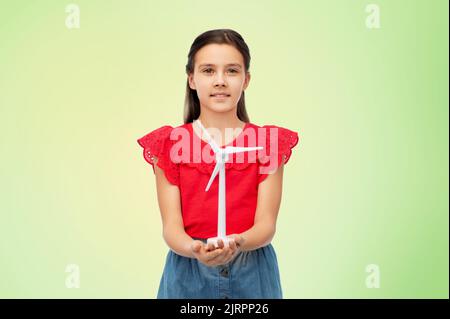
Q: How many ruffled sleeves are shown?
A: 2